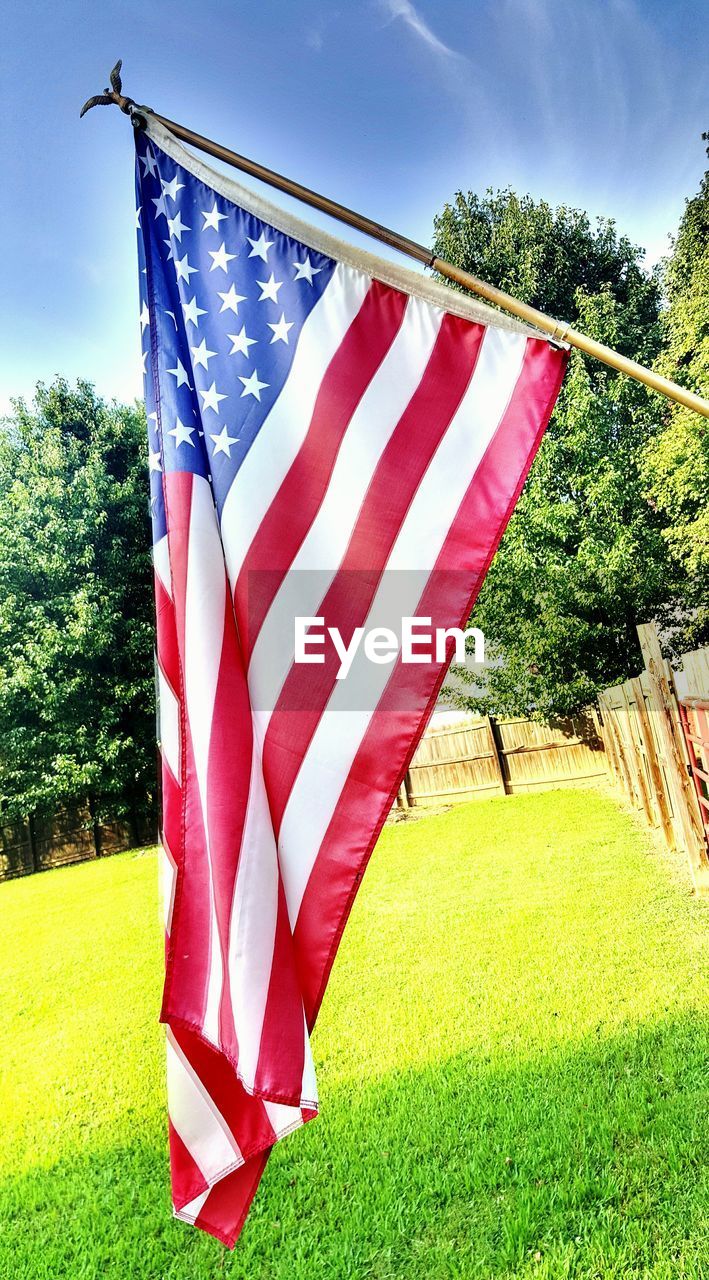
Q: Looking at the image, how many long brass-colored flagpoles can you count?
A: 1